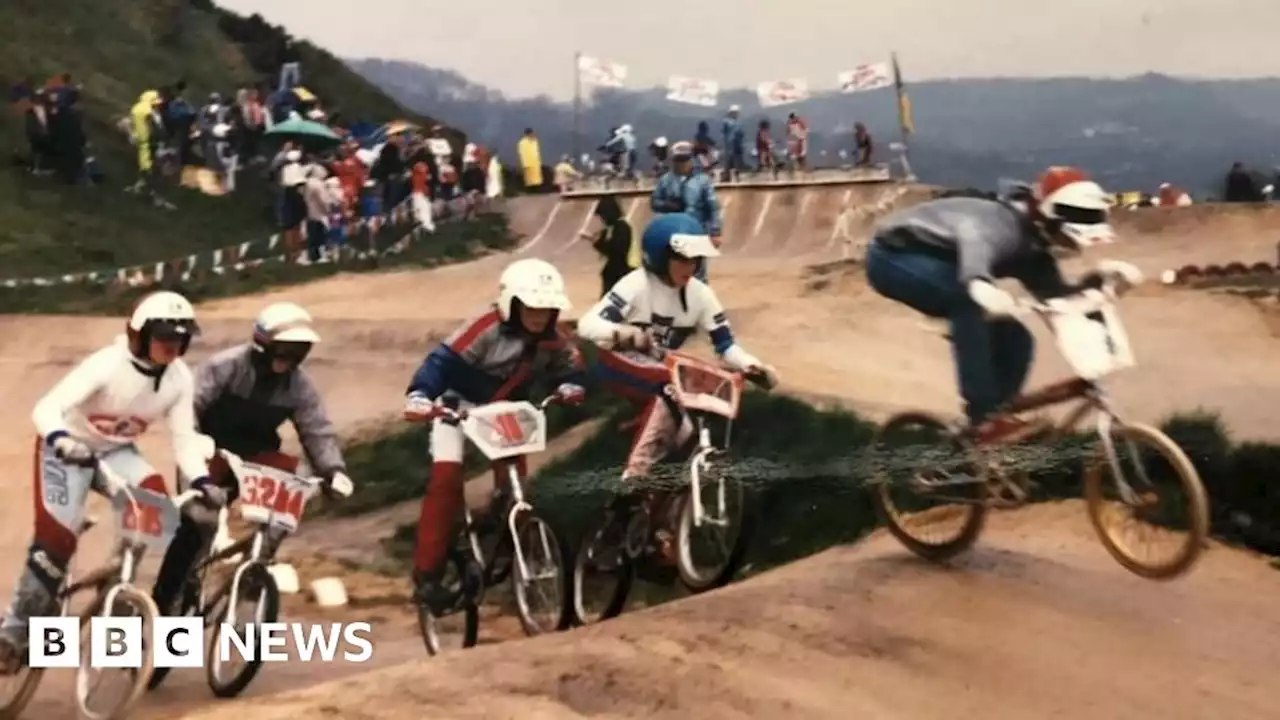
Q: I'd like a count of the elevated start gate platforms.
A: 1